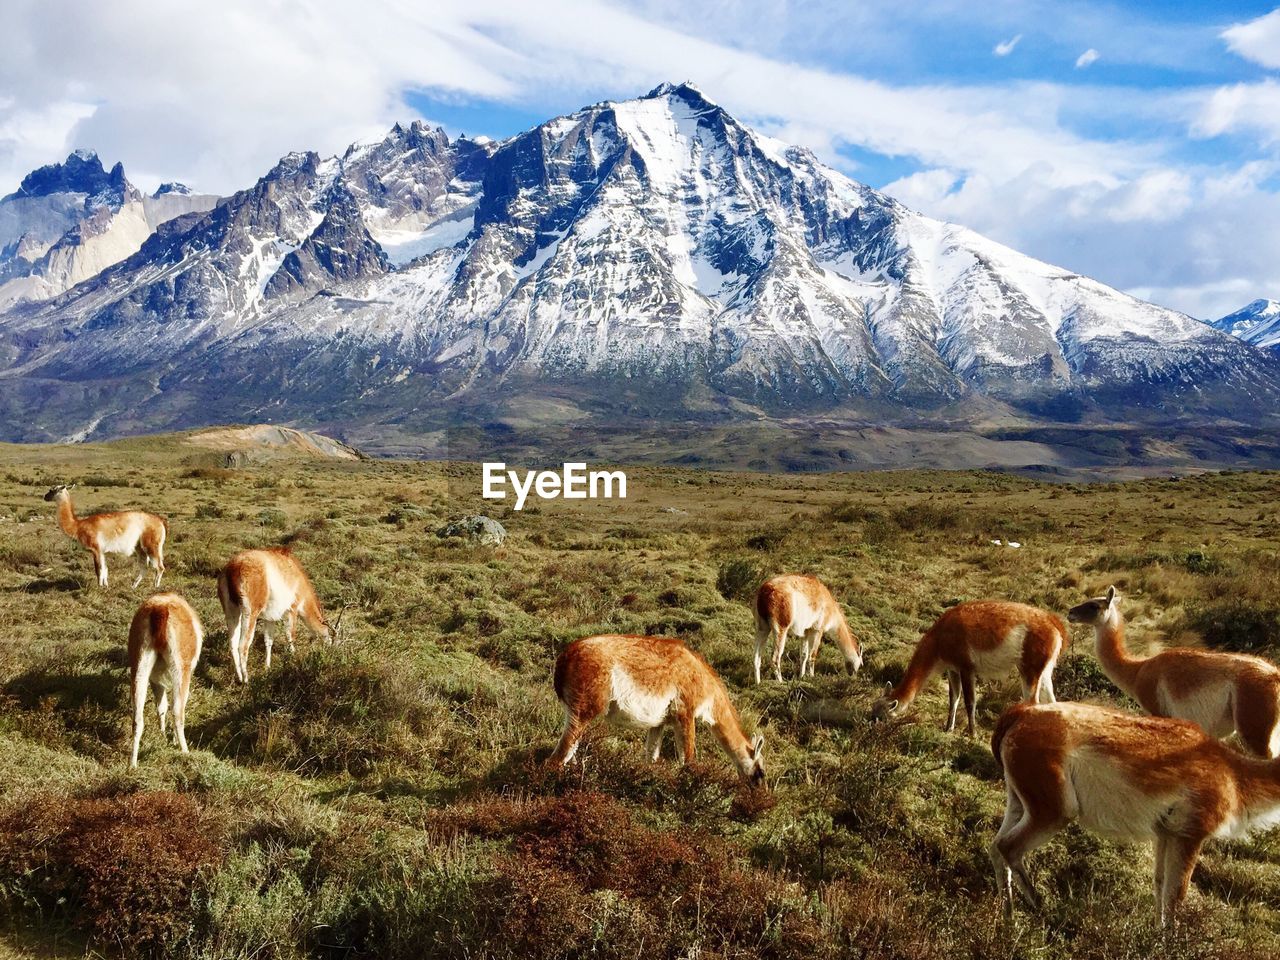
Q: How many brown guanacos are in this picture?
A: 8